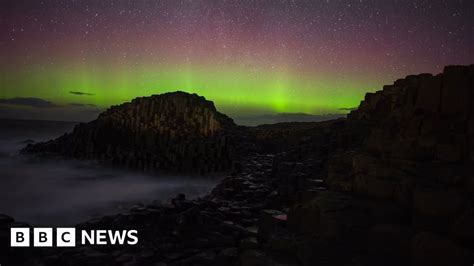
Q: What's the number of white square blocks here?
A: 3